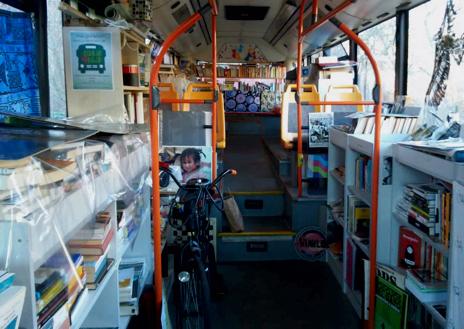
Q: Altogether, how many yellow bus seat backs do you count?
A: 4